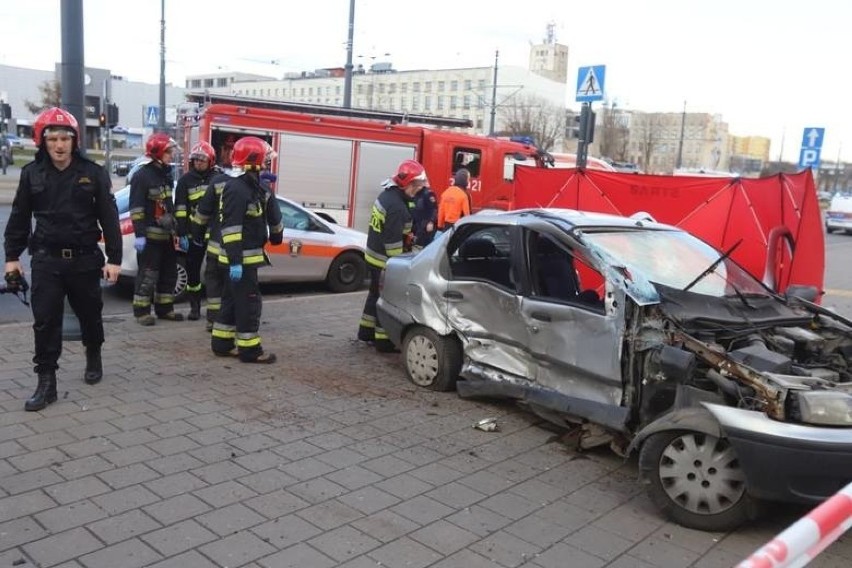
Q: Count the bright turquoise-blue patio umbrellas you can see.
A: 0